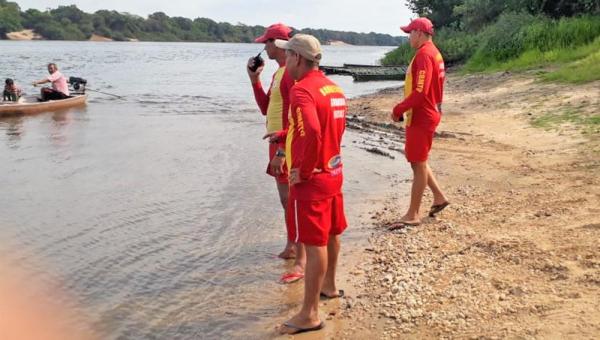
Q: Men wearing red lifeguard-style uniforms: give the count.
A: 3